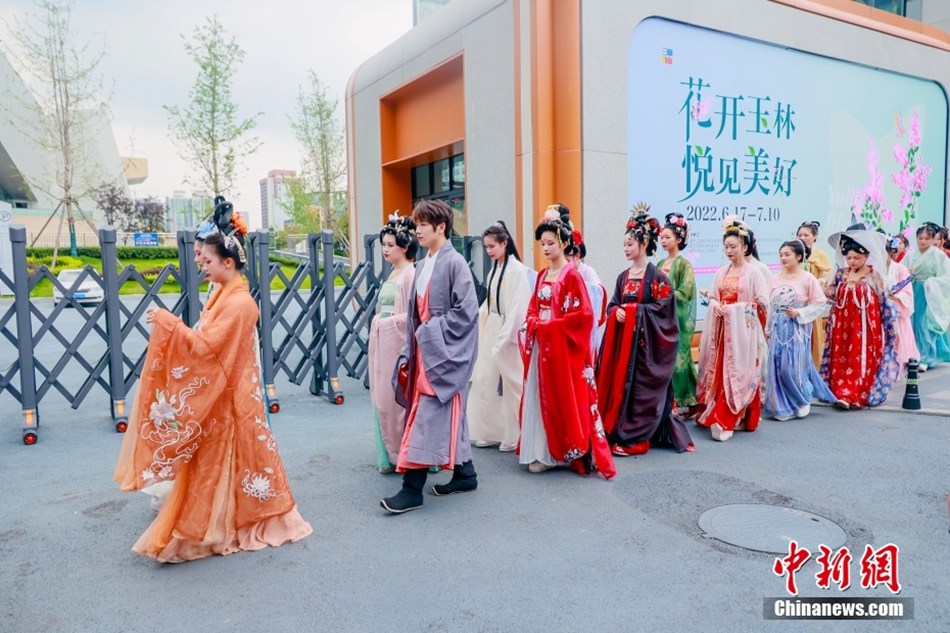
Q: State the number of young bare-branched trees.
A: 3